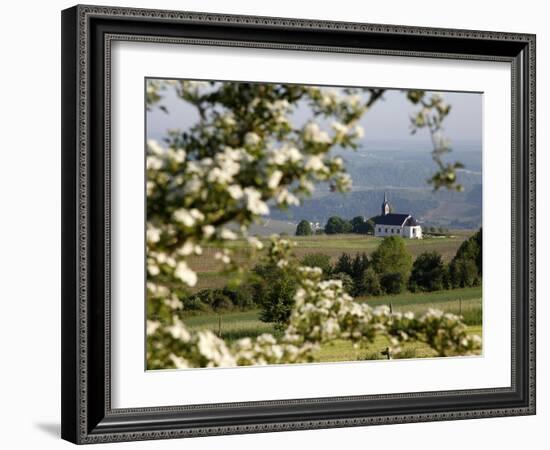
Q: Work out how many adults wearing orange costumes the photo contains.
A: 0